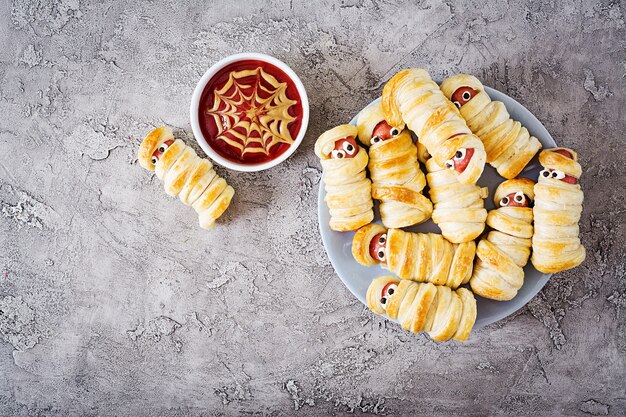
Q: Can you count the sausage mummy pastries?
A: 10